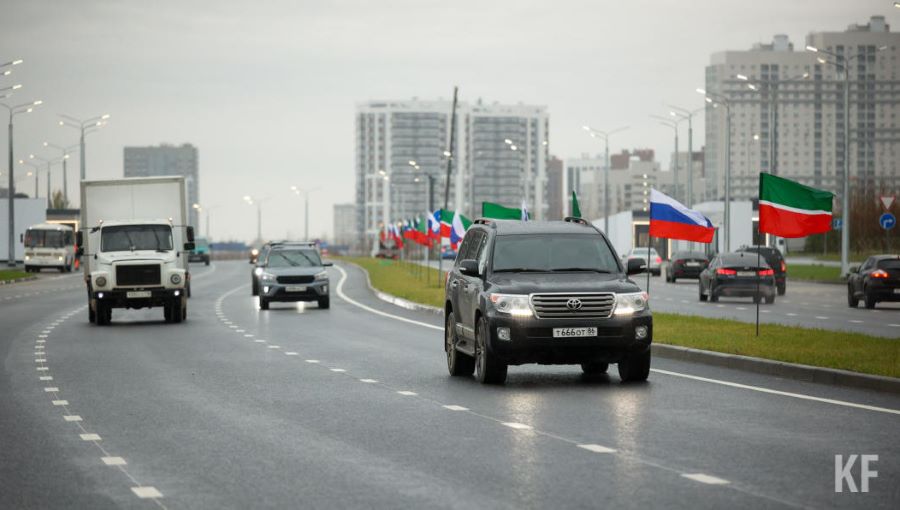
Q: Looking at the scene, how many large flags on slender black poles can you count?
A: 2